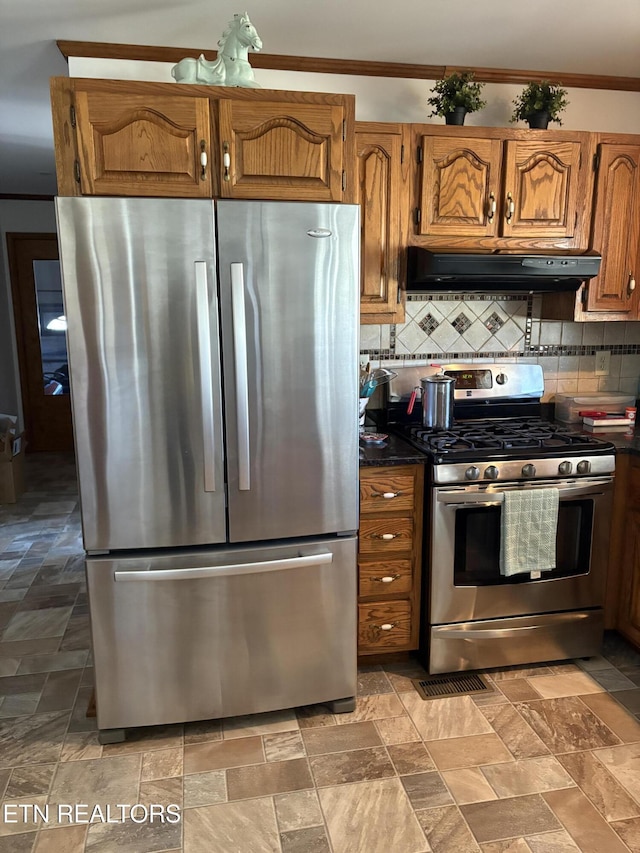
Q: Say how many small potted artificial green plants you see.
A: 2